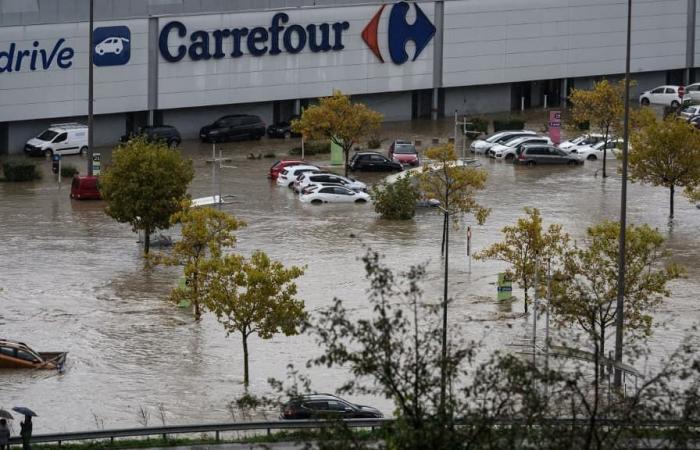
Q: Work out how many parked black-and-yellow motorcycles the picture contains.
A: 0